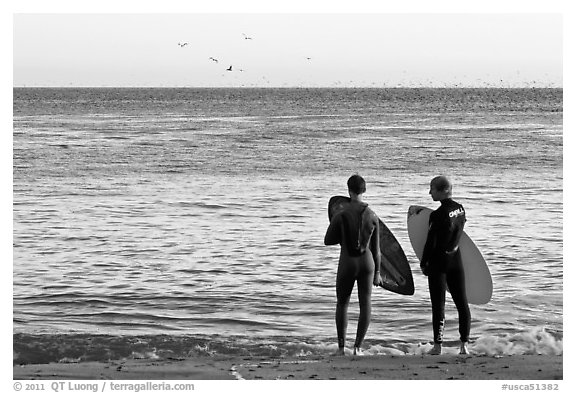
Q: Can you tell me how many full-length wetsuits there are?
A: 2